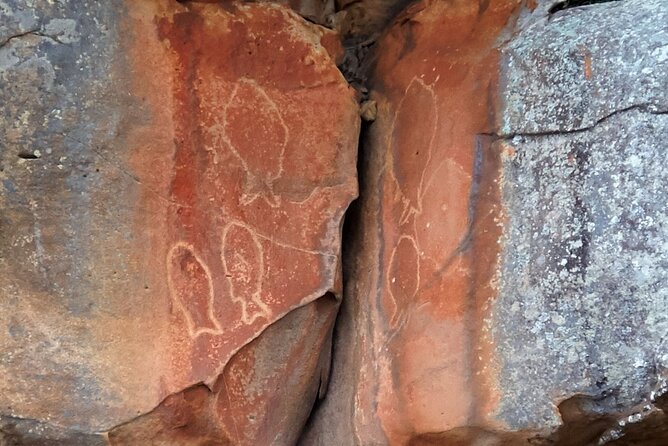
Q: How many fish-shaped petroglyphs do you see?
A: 5